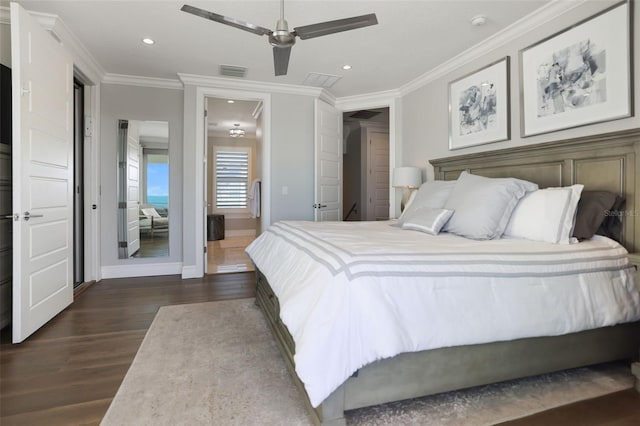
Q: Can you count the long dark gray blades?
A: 3